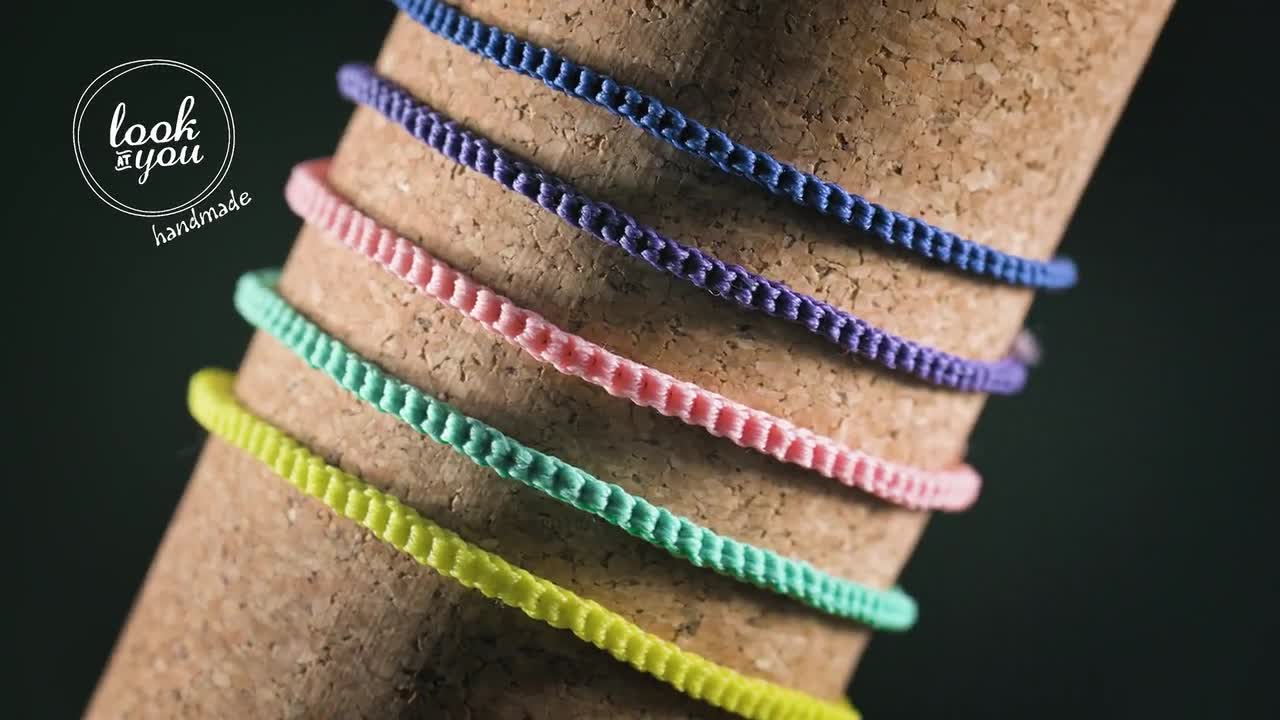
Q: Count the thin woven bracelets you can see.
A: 5